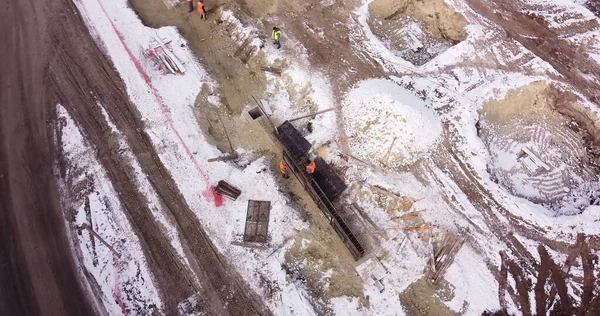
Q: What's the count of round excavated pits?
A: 2